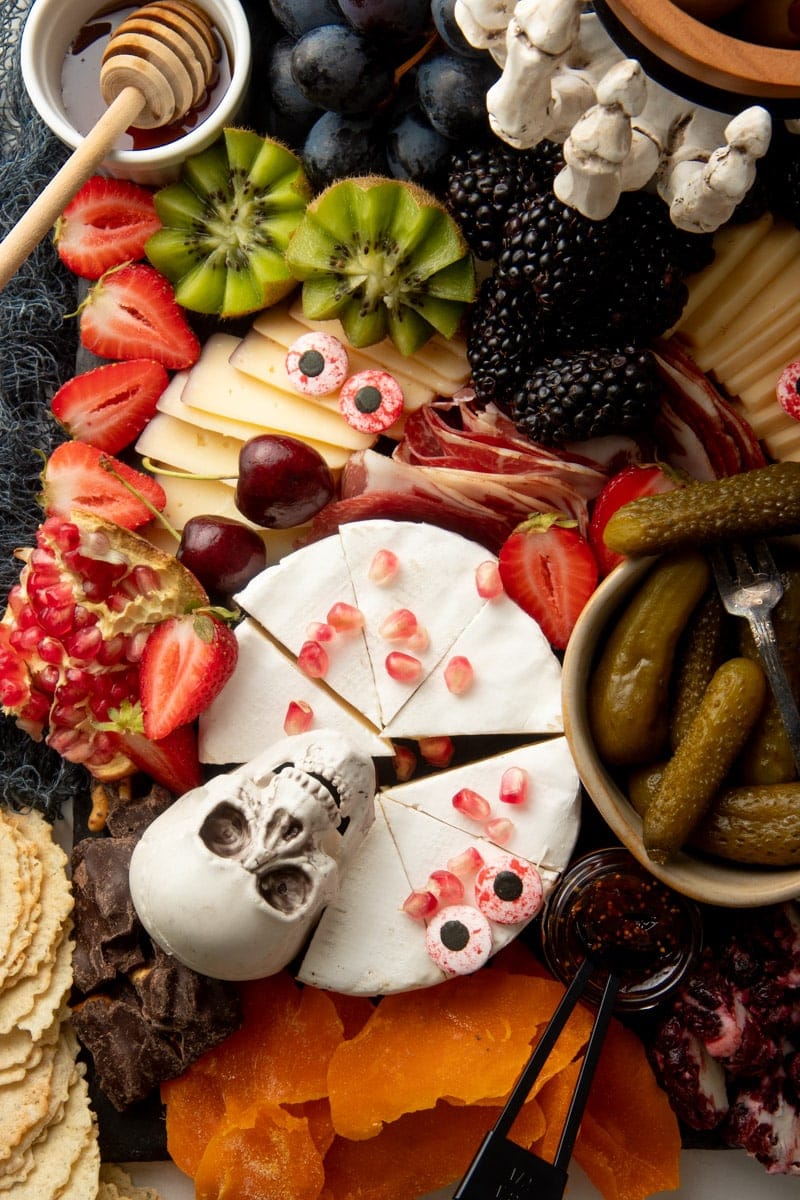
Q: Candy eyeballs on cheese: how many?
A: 5